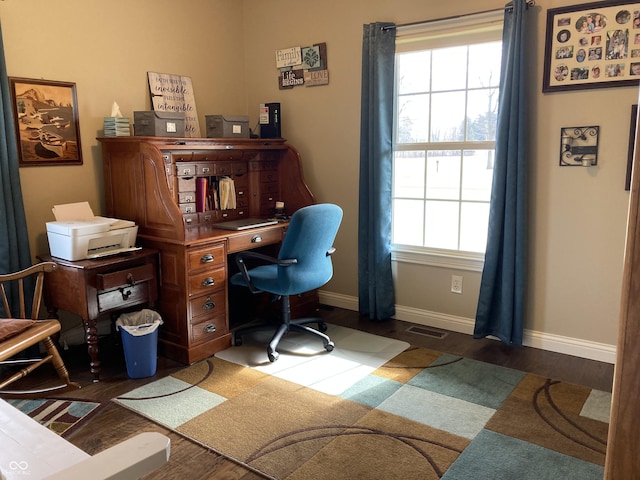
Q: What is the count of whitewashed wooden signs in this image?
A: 1